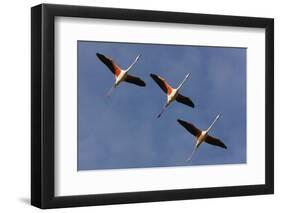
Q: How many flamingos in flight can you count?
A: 3